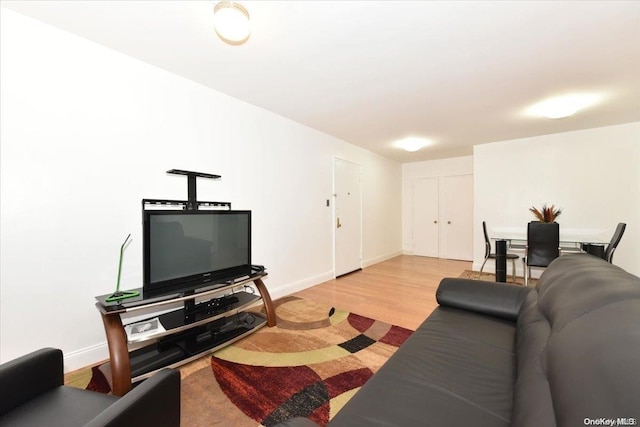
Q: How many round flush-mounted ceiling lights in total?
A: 3